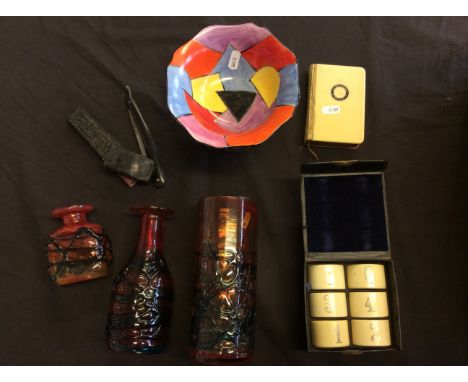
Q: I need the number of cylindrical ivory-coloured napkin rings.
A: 6